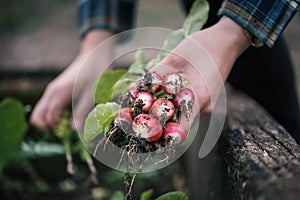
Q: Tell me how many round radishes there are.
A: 9